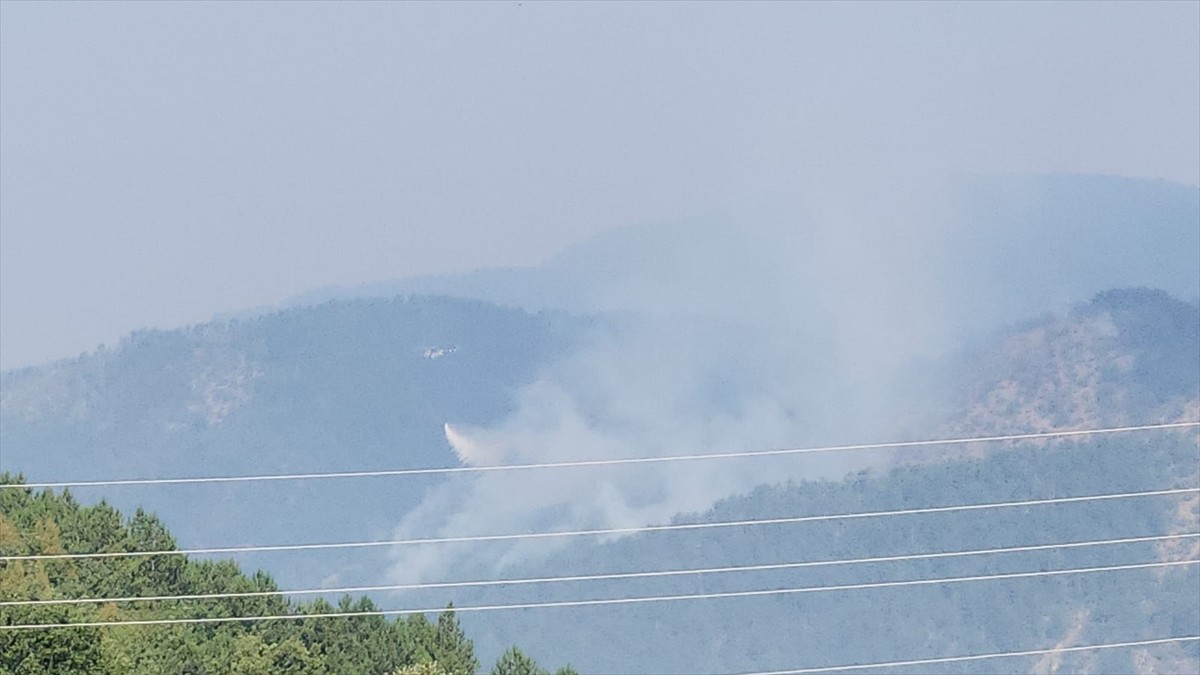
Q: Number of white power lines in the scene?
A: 5